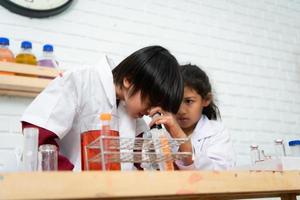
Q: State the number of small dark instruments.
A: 1